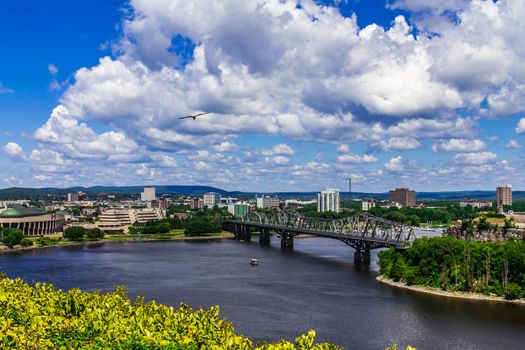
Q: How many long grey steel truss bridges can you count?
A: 1